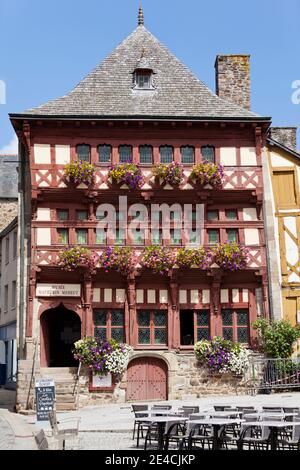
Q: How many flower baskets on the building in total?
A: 11